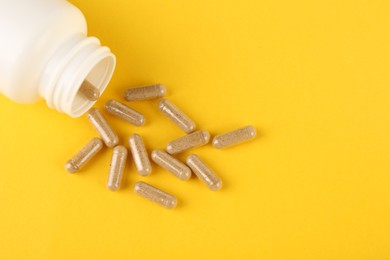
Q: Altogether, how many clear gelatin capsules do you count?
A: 13